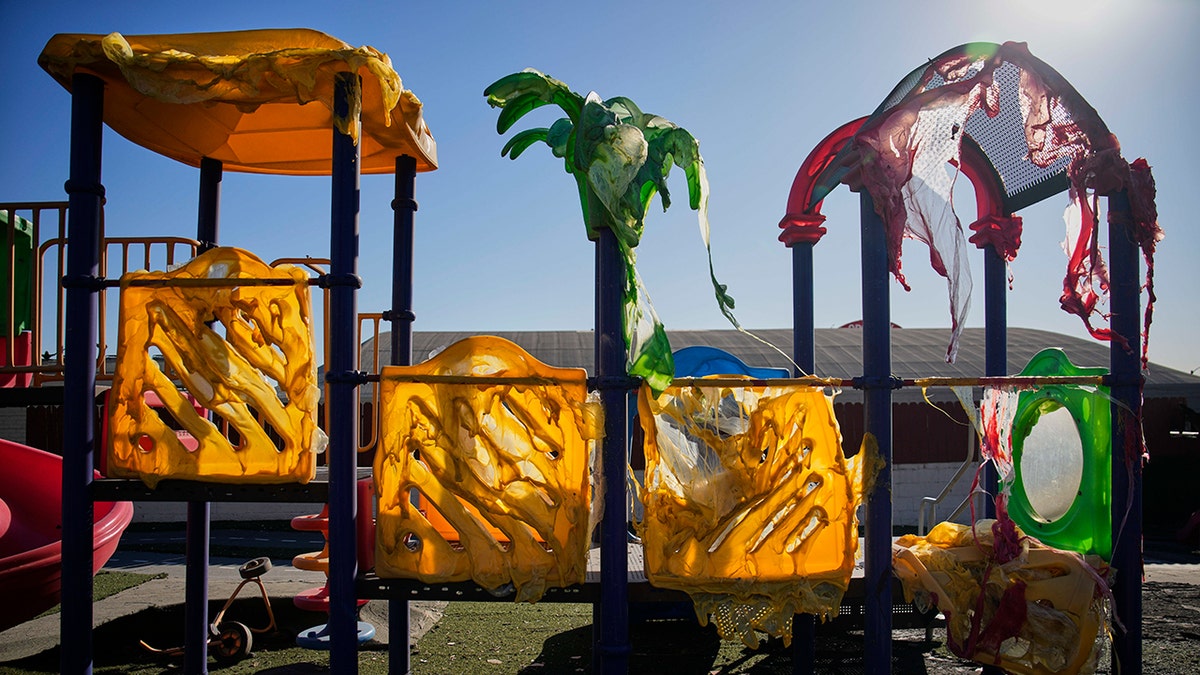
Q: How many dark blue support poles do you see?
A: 9